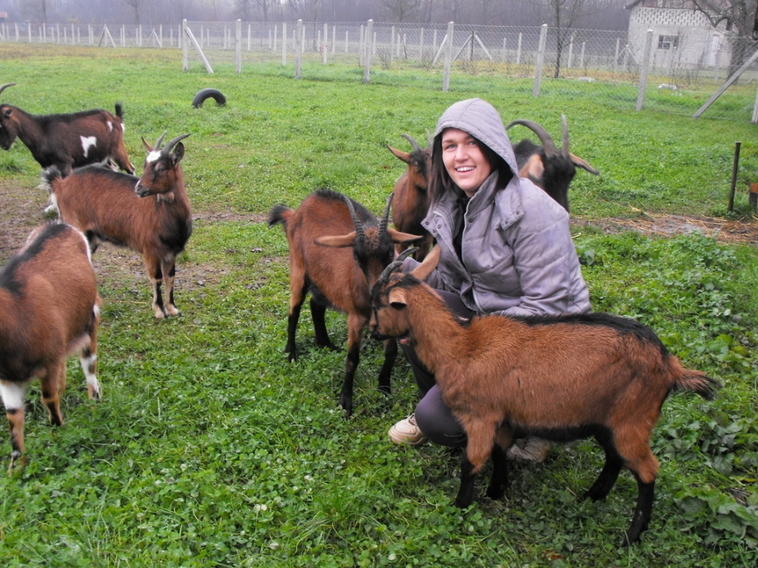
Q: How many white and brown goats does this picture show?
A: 3